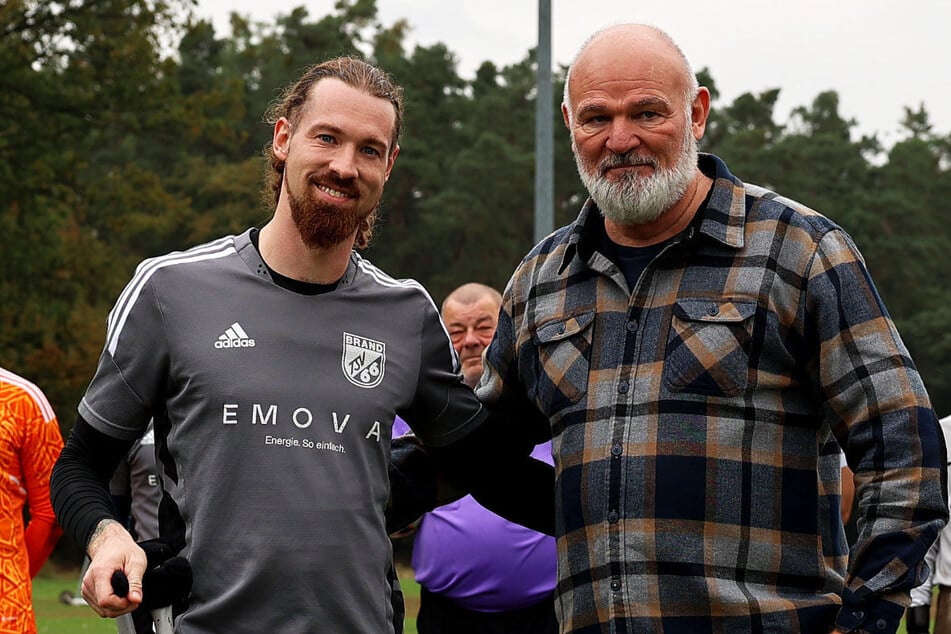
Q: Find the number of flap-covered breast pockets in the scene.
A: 2